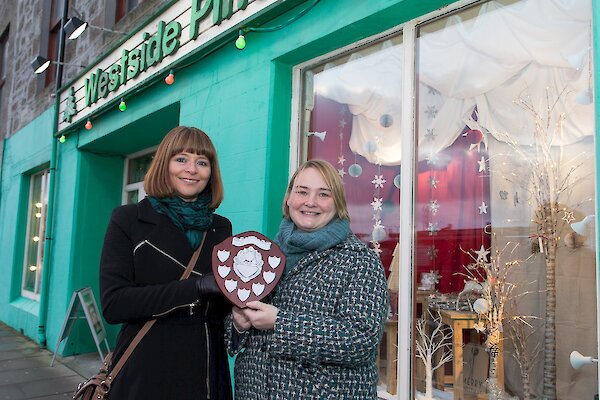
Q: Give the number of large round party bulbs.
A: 5